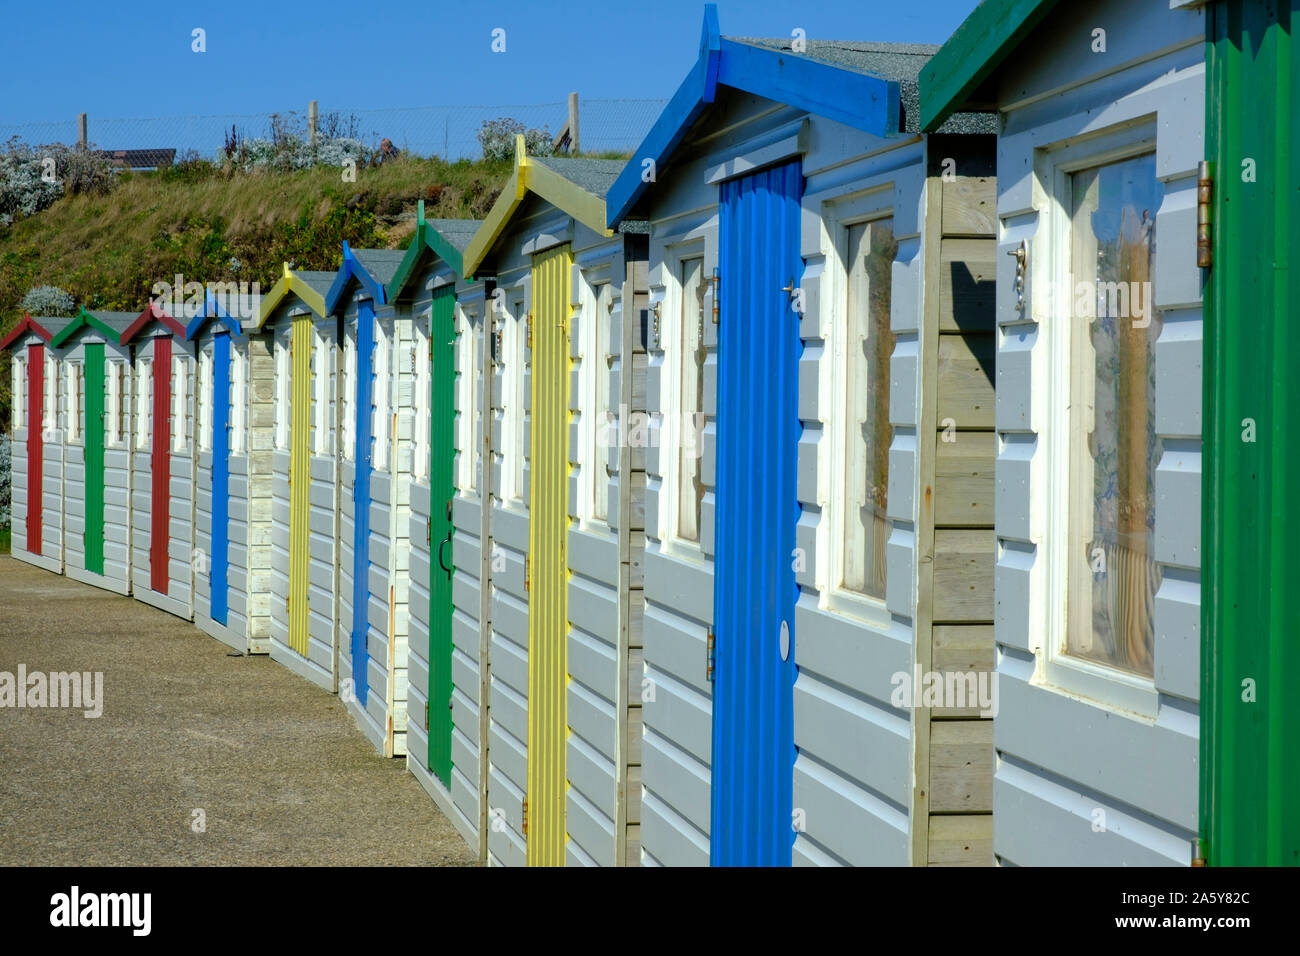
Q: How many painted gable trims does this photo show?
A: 10